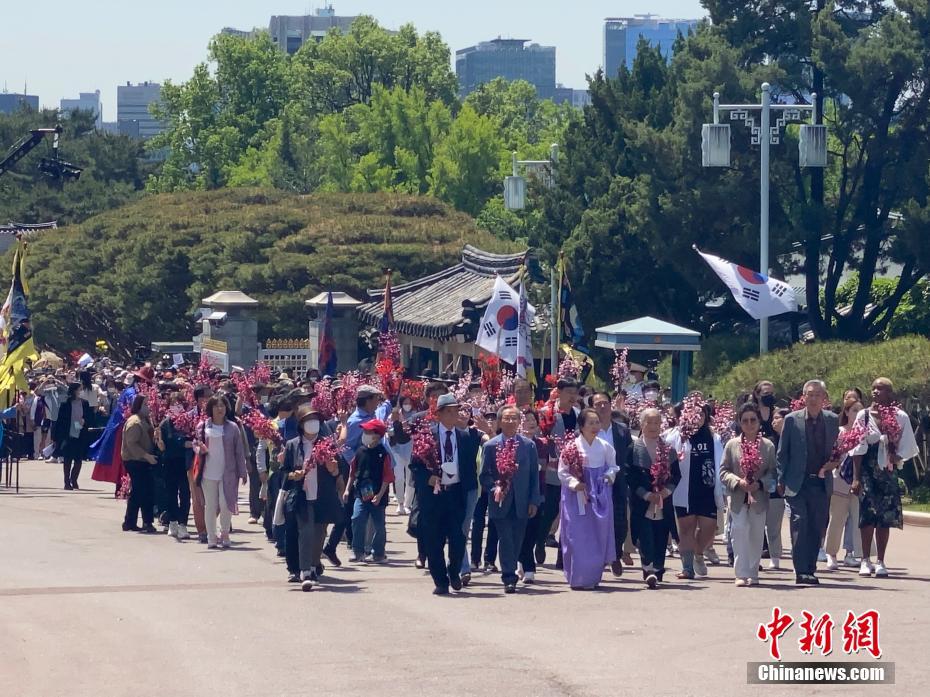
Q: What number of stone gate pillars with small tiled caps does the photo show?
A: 2